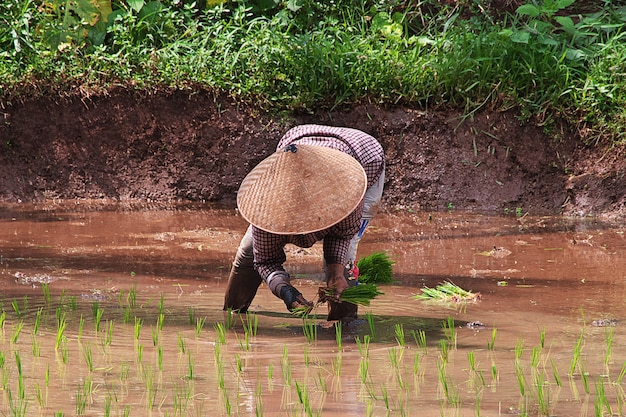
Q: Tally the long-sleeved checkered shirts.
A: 1